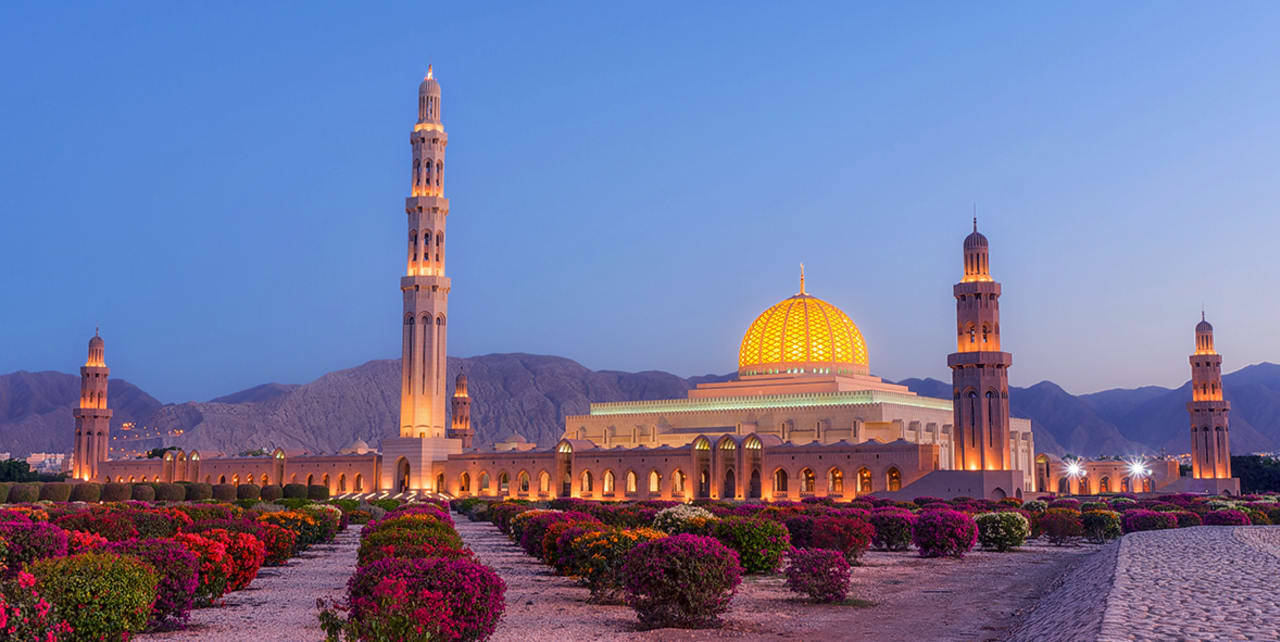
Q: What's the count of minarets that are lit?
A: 5